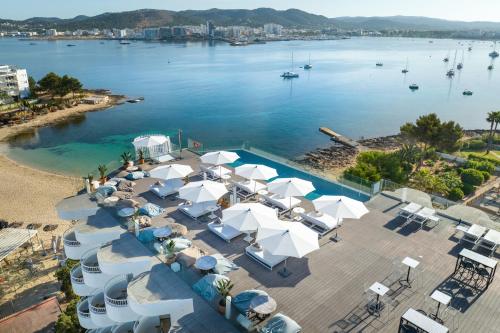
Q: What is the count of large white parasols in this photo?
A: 8